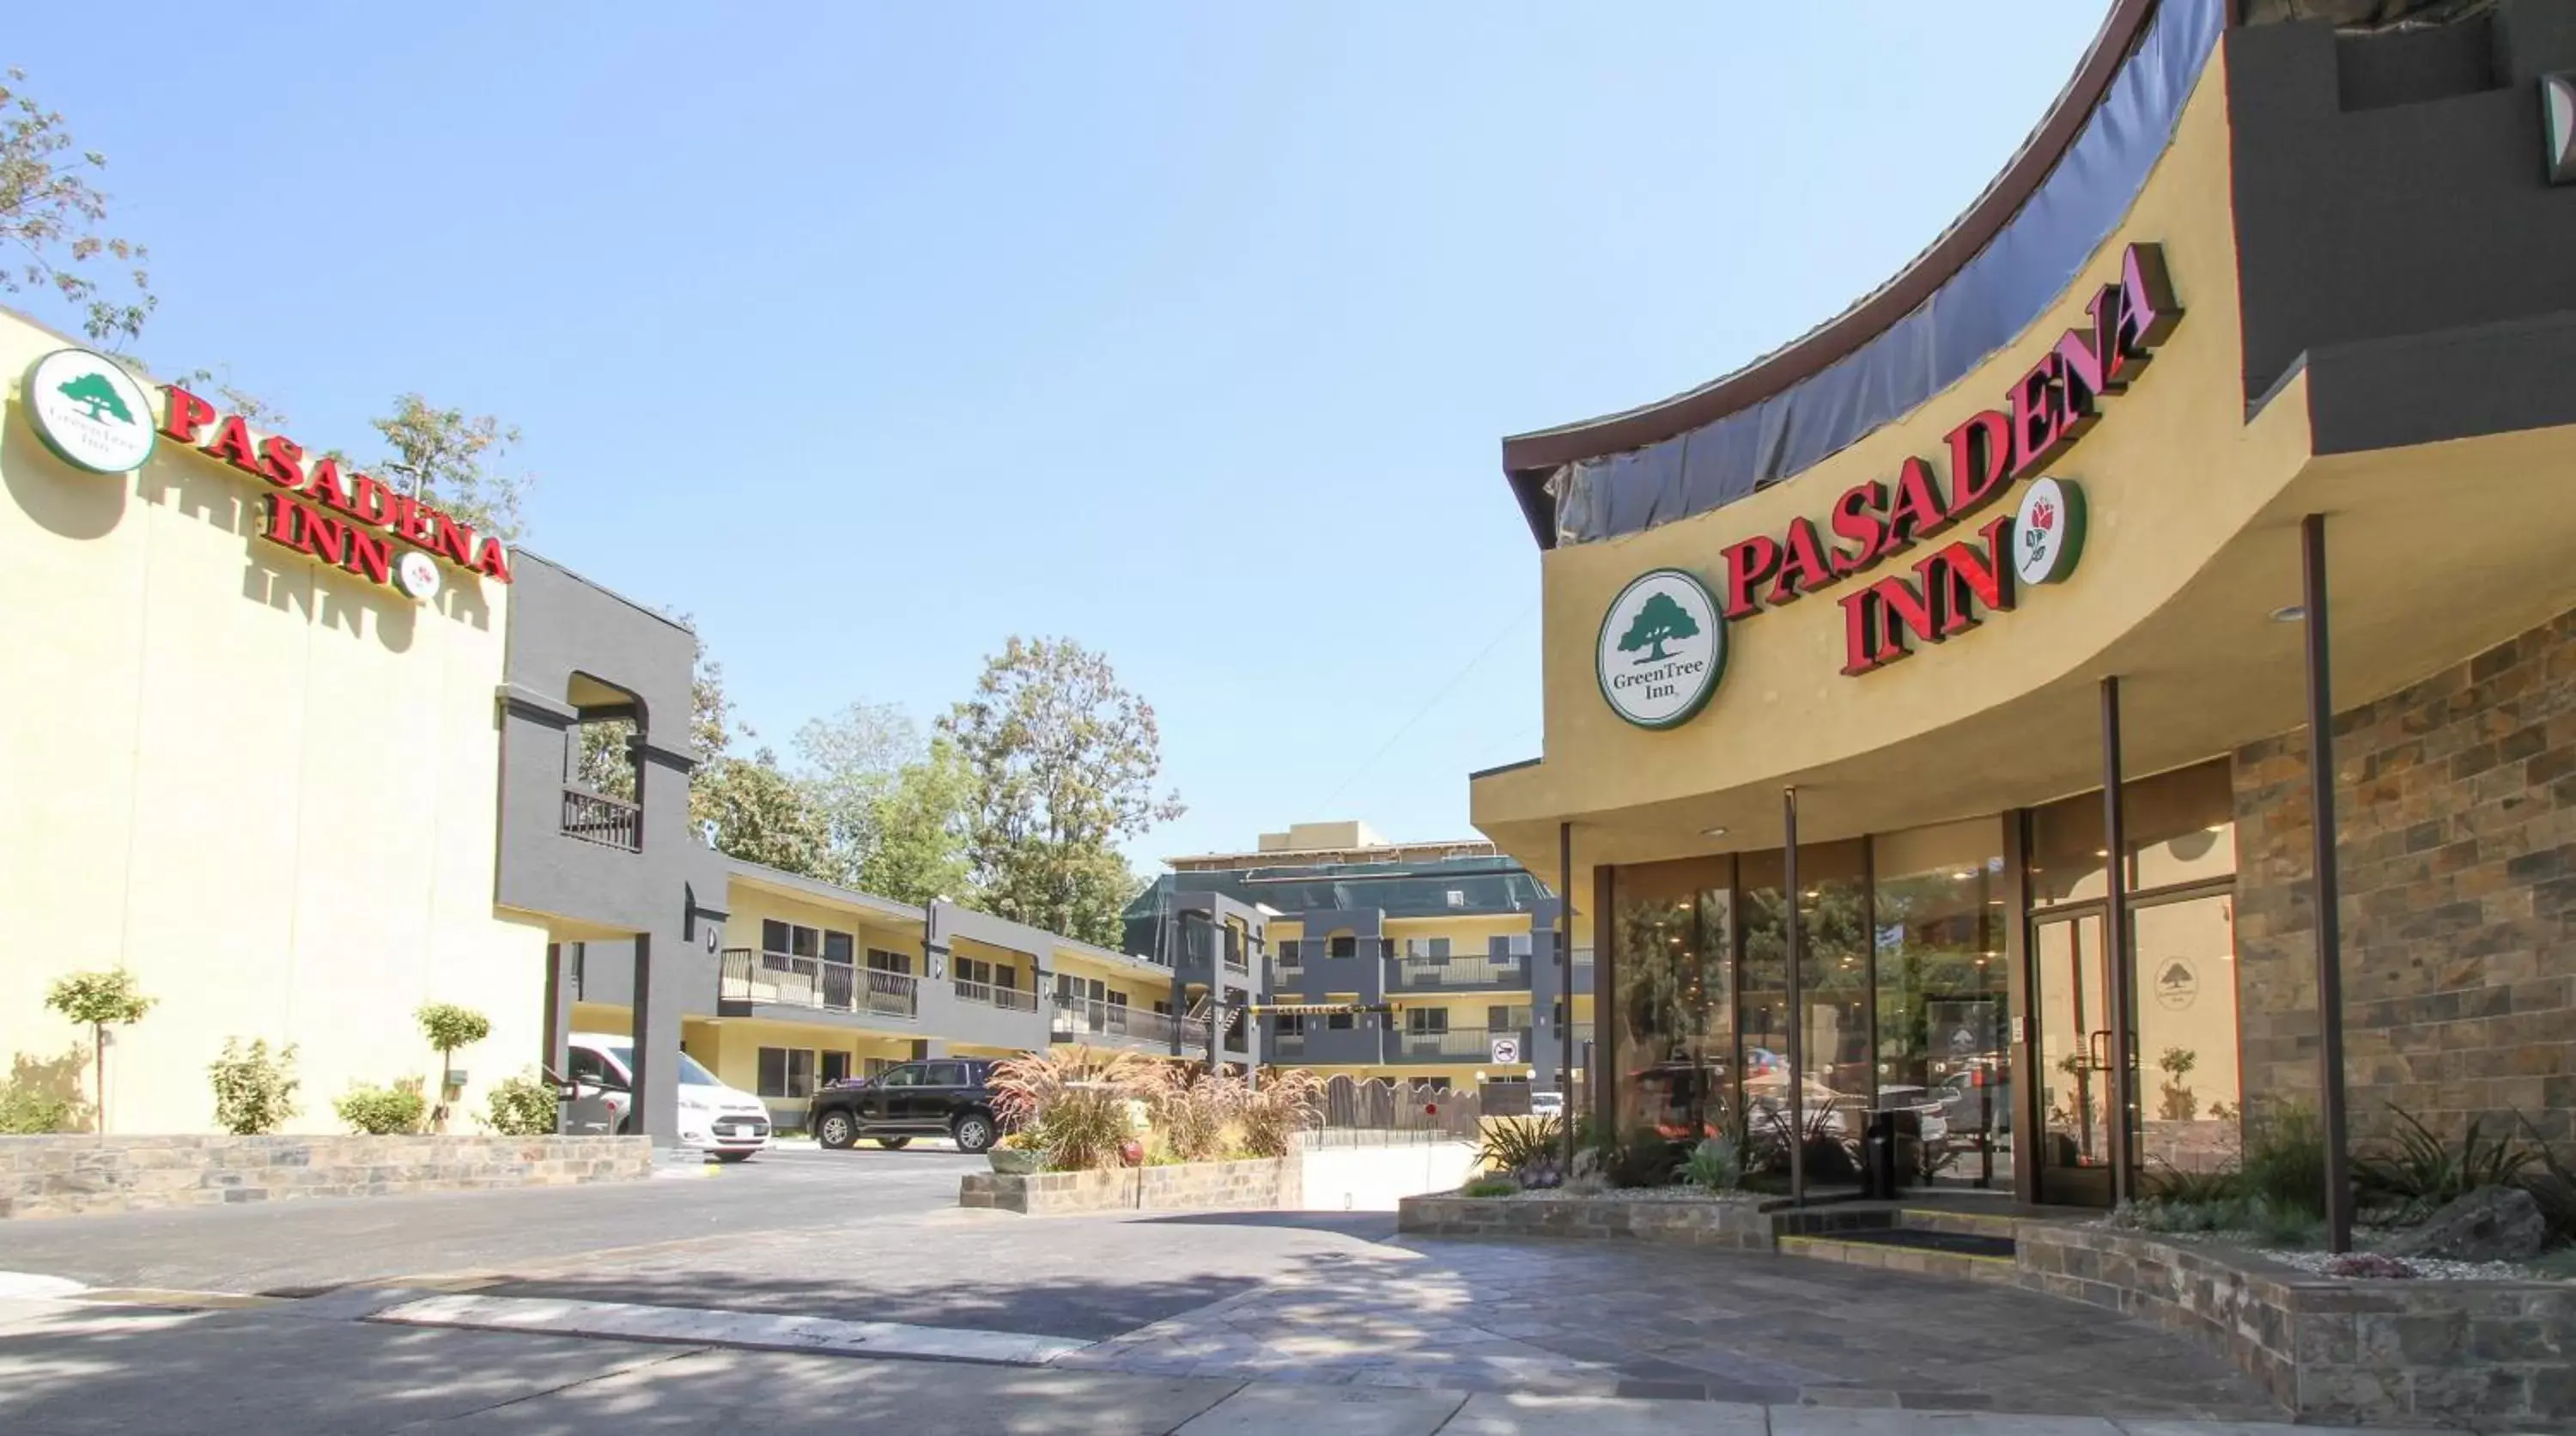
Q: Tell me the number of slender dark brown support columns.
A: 4